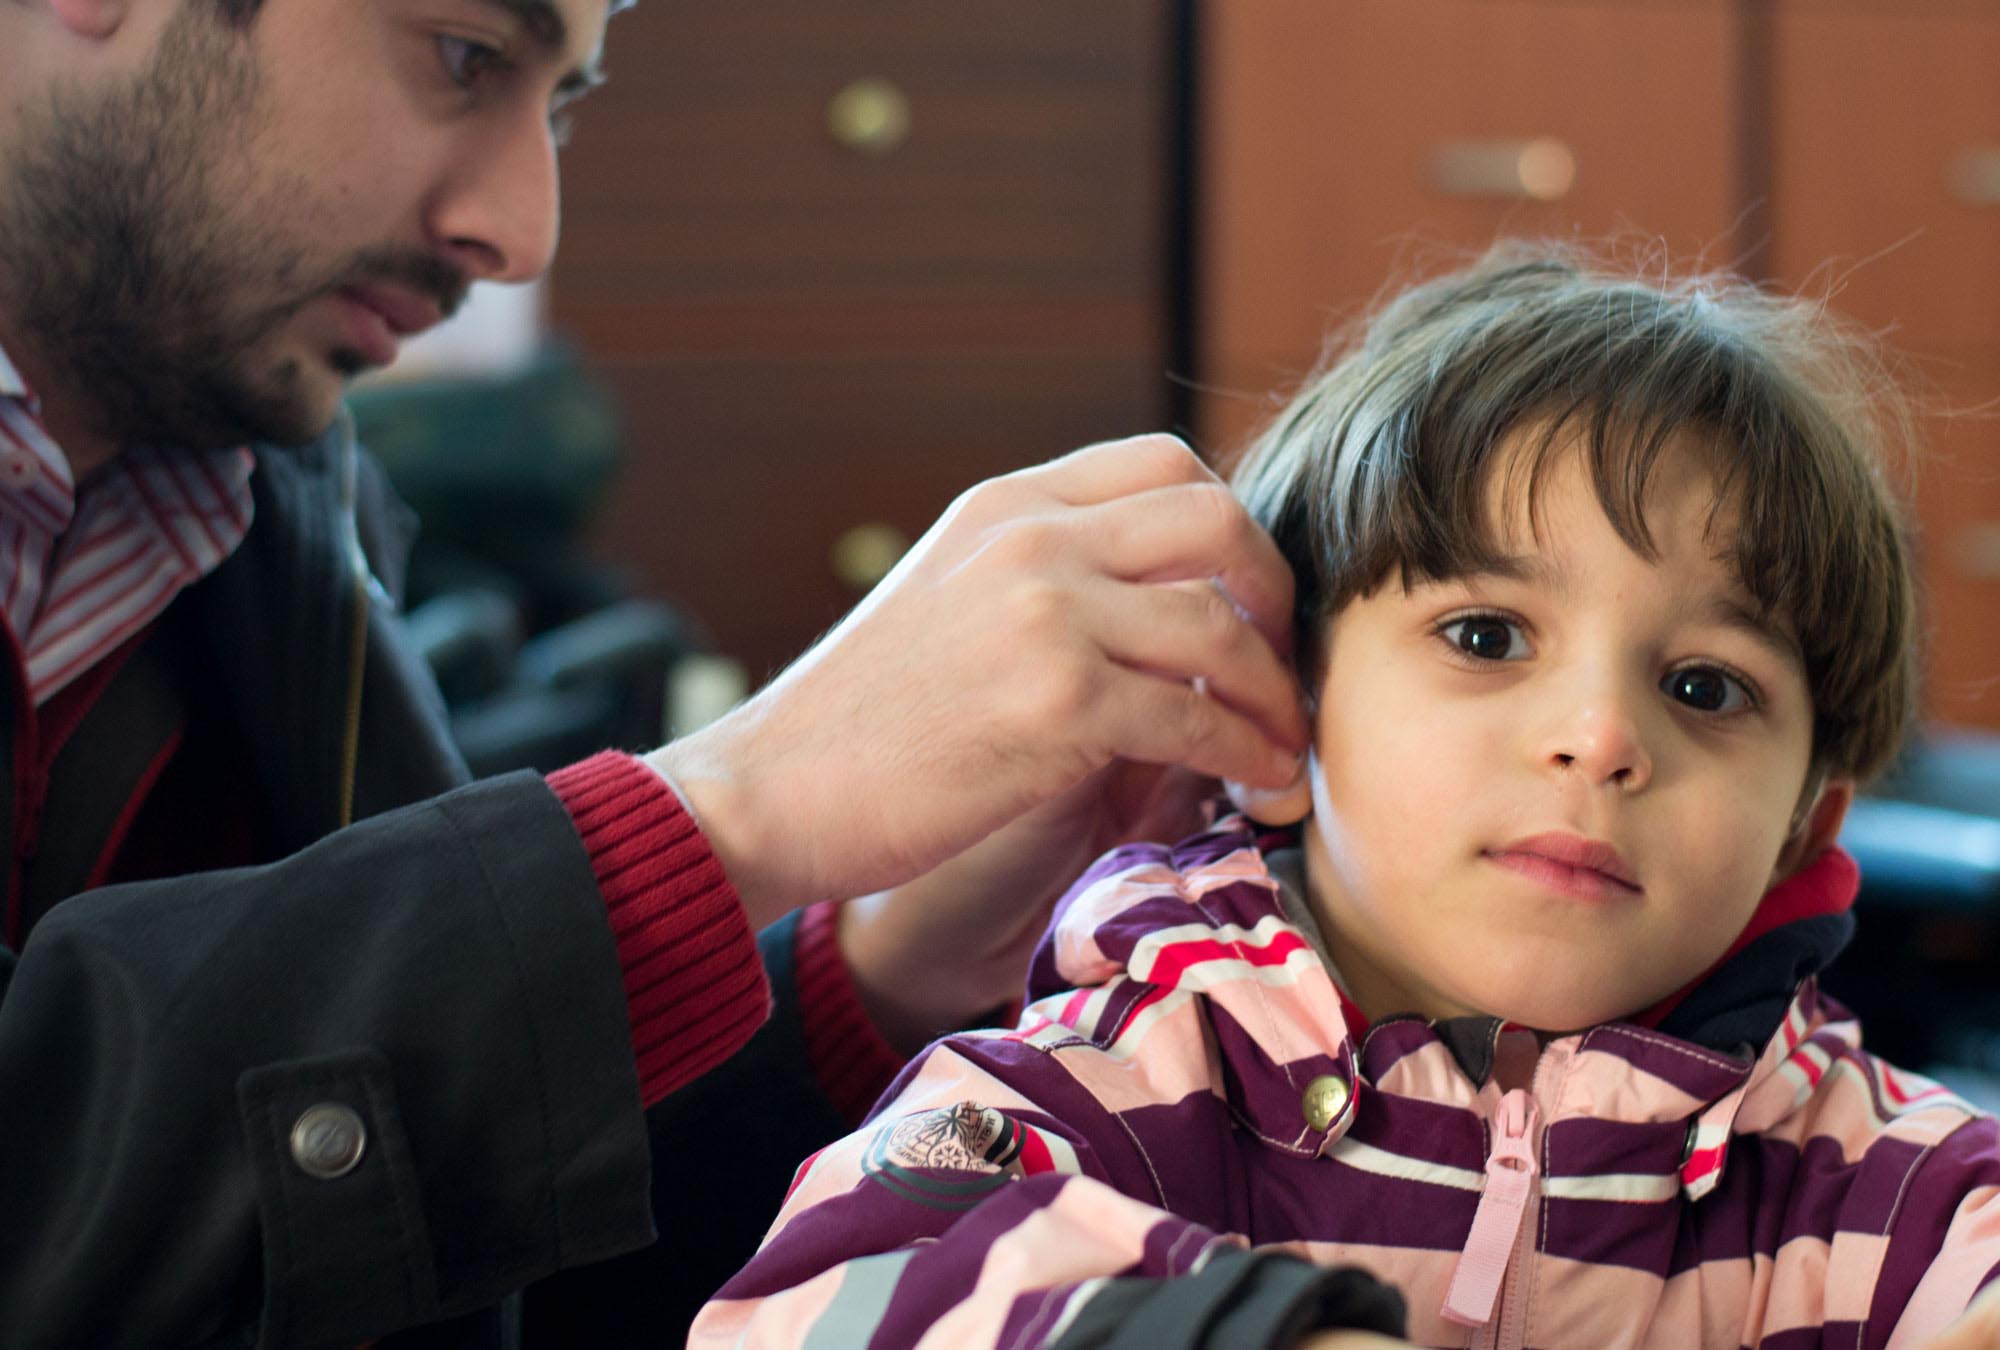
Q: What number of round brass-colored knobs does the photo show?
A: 2